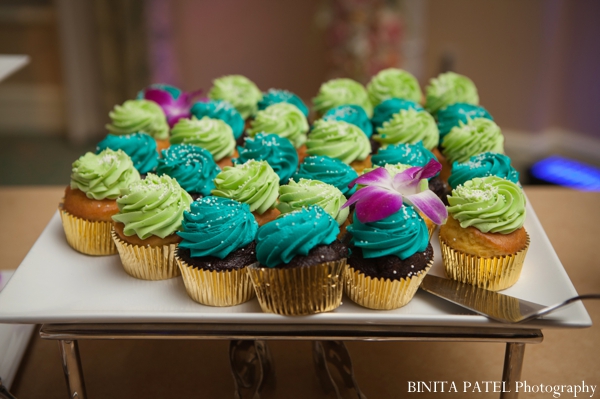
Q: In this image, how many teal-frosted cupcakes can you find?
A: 15